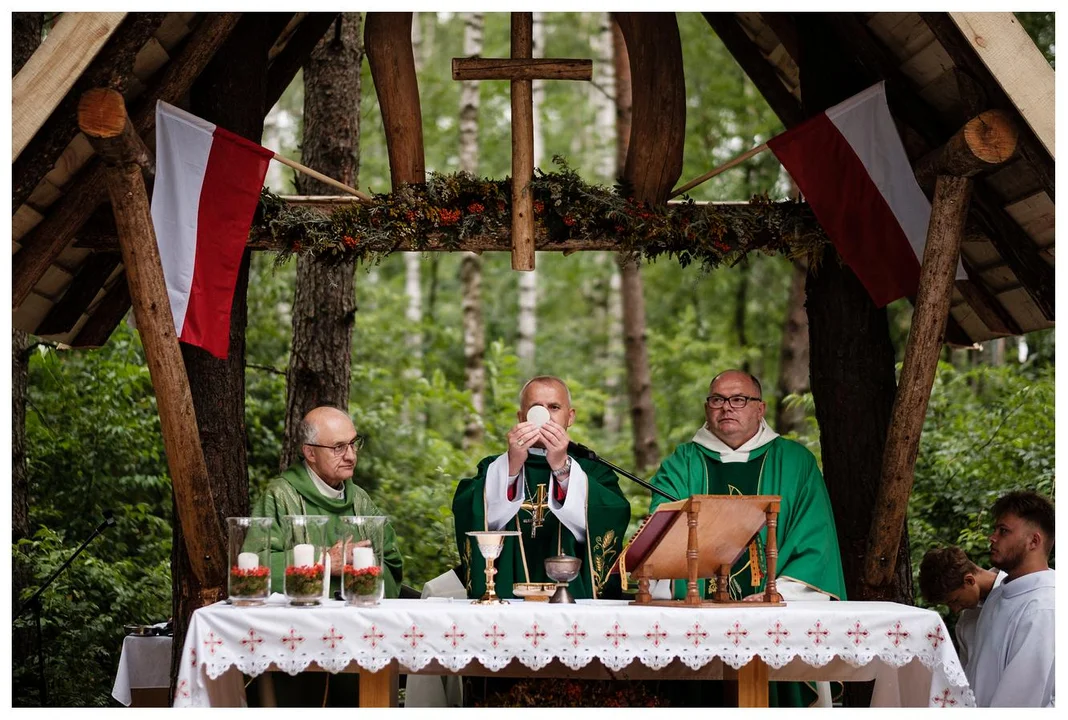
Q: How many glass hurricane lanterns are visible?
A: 3